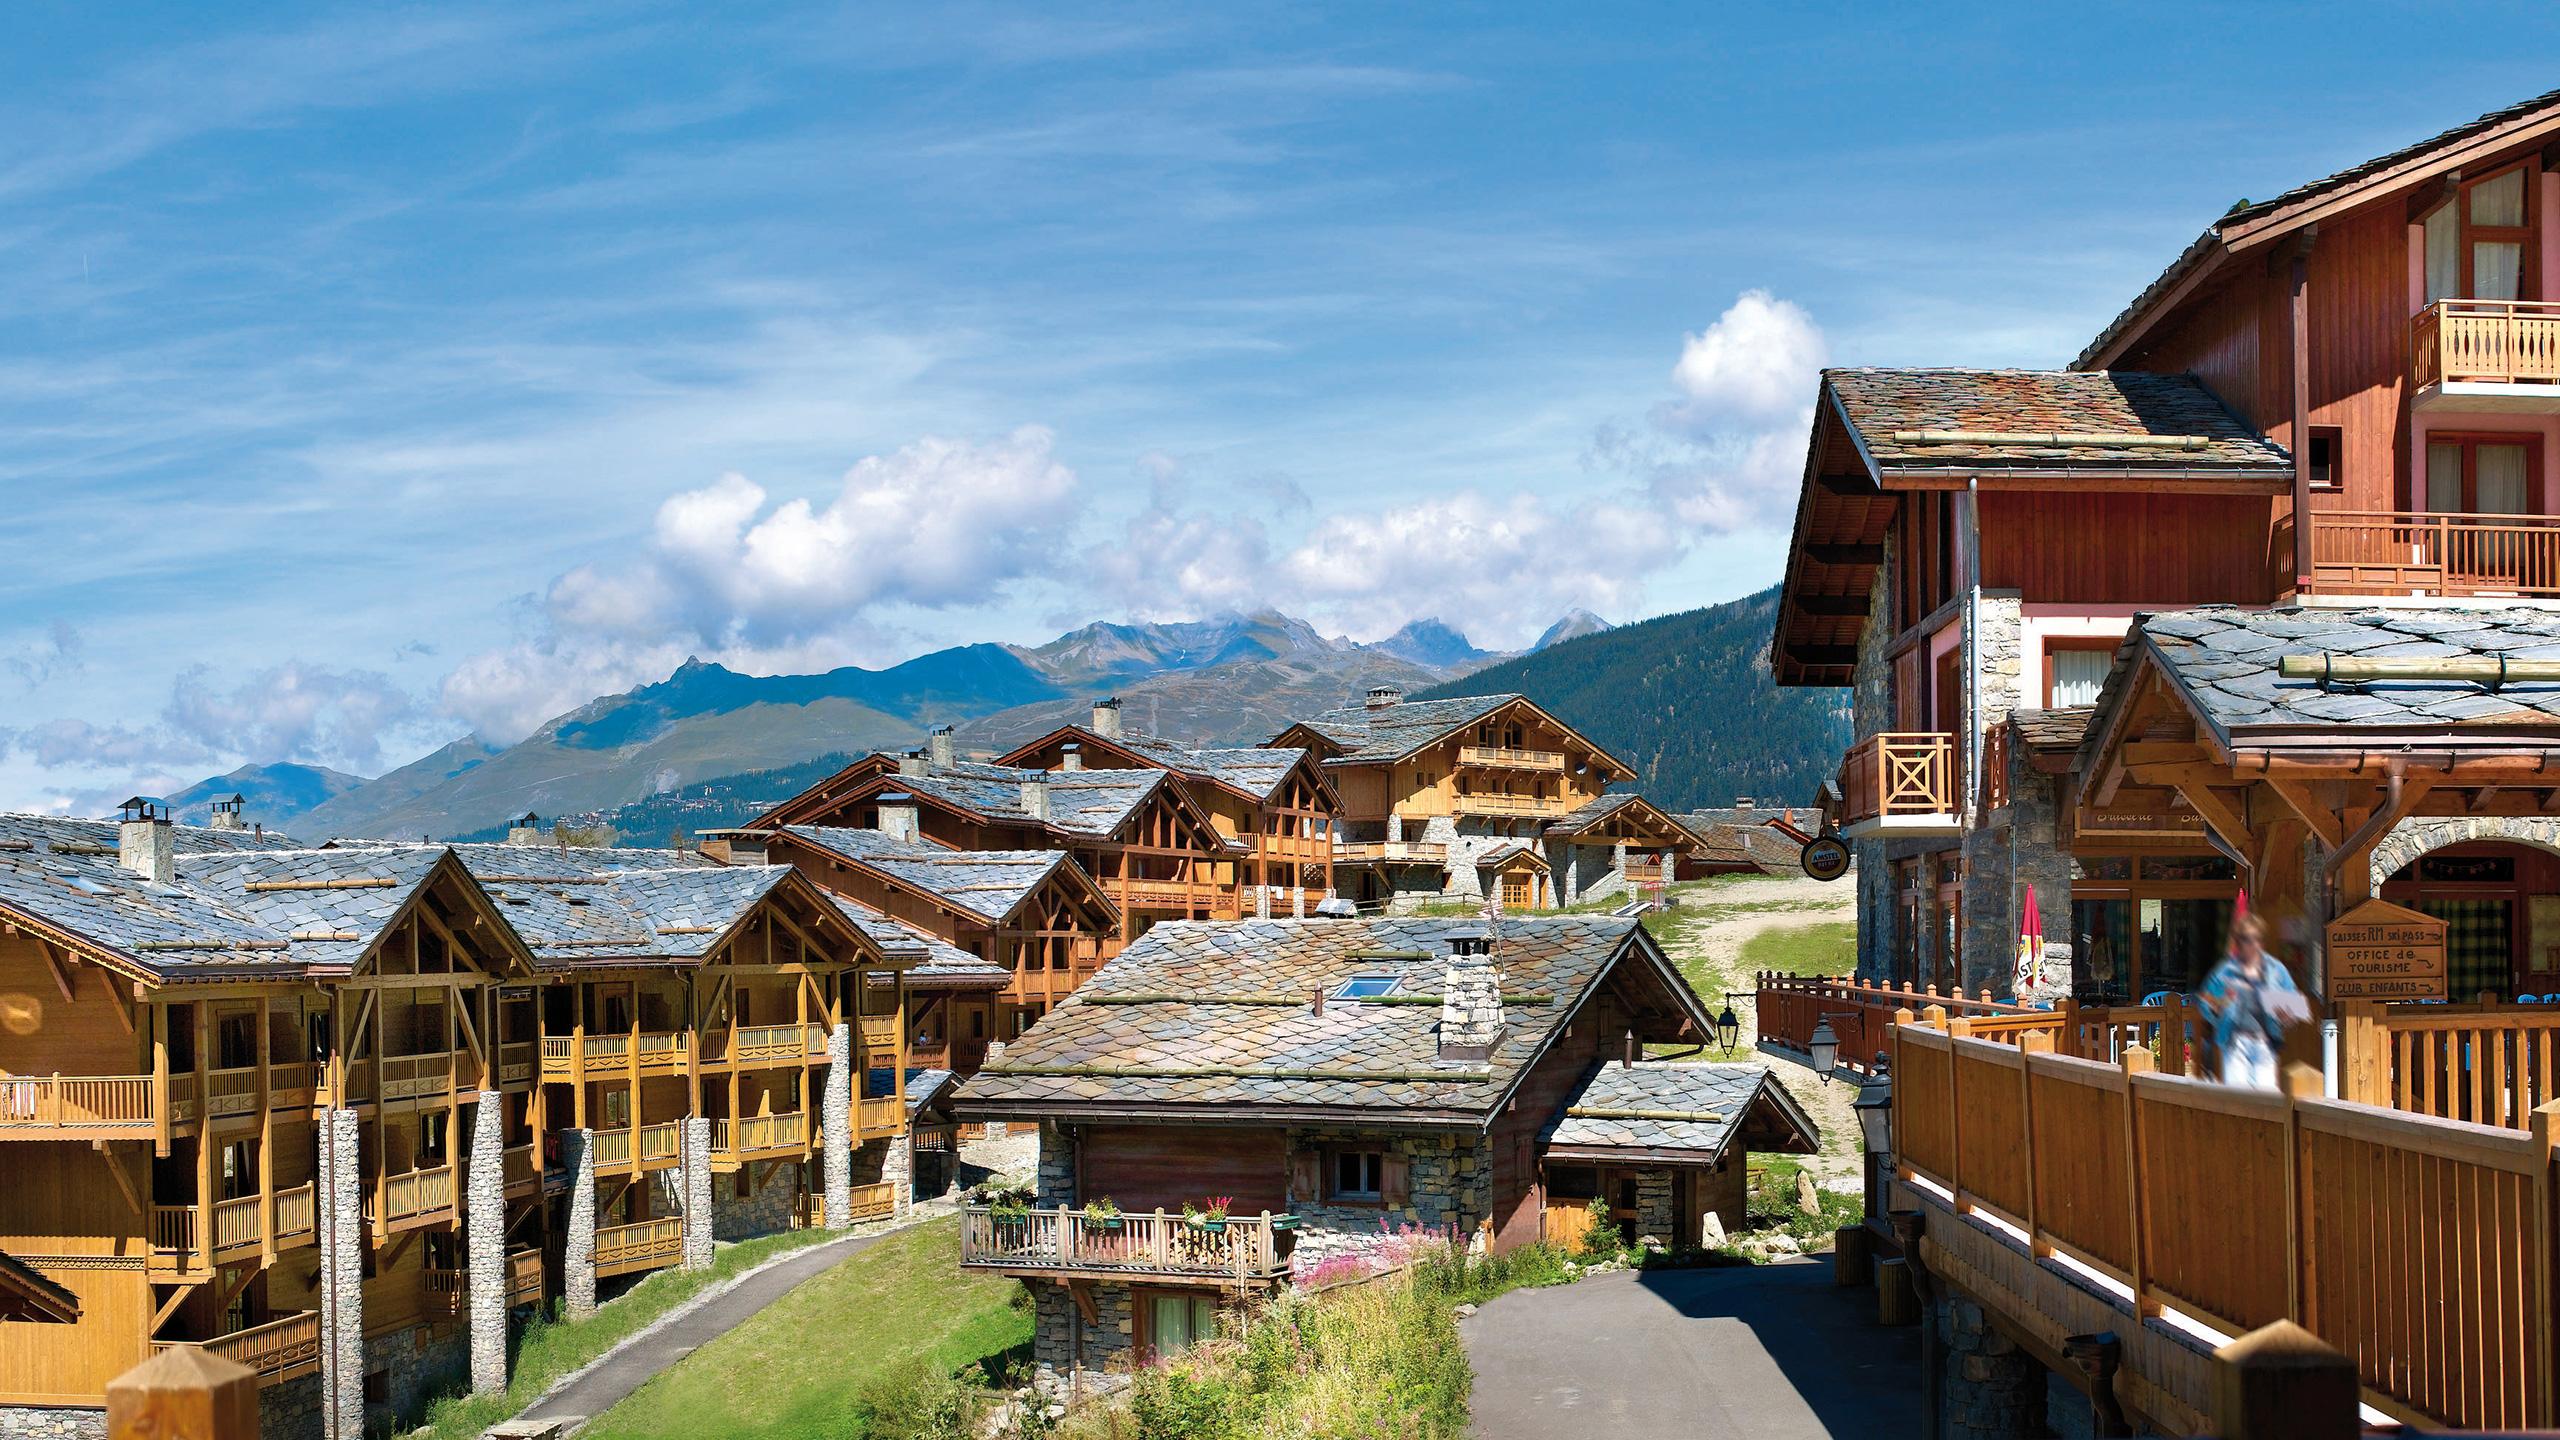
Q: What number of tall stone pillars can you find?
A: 5